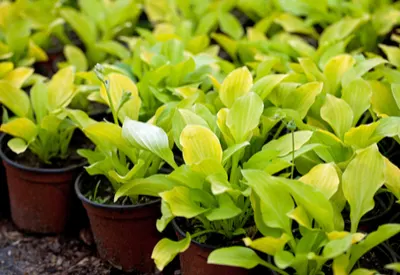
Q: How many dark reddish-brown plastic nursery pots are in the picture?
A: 3